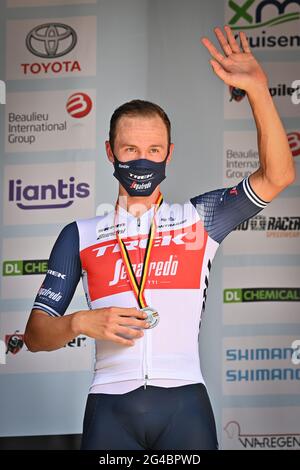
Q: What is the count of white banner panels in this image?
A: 12